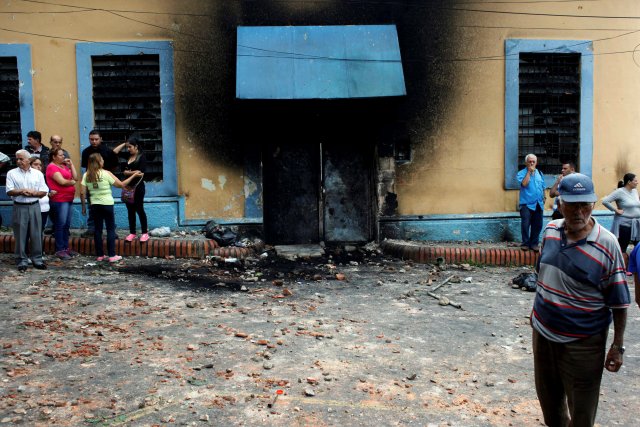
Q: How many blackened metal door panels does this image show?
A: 2